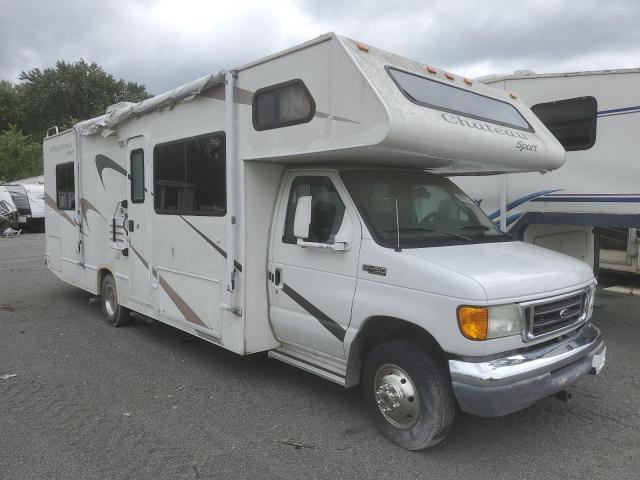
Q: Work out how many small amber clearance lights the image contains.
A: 5